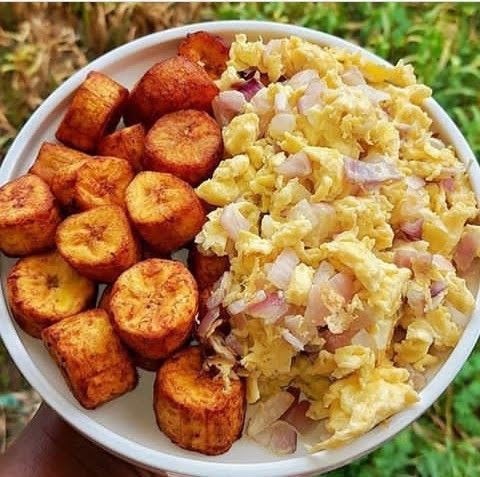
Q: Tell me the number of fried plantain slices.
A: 15